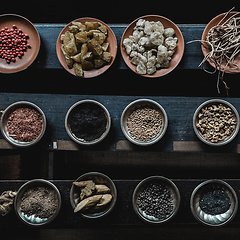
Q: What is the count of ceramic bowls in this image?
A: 4